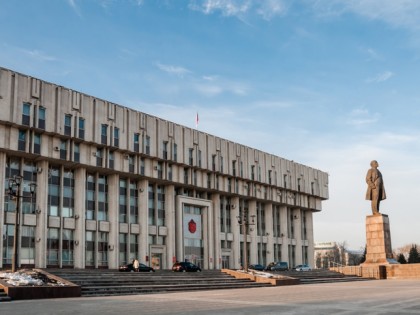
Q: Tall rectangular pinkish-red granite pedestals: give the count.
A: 1